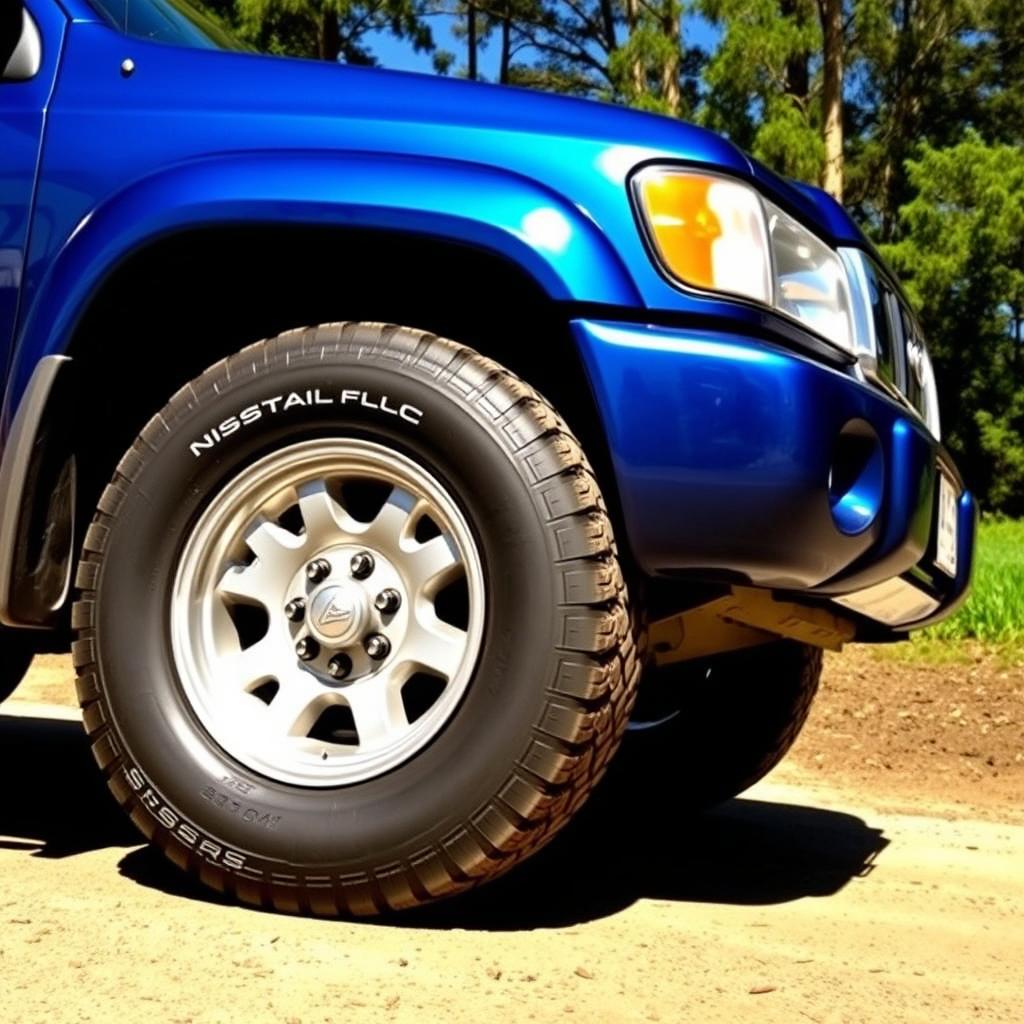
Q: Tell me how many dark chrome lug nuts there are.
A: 7